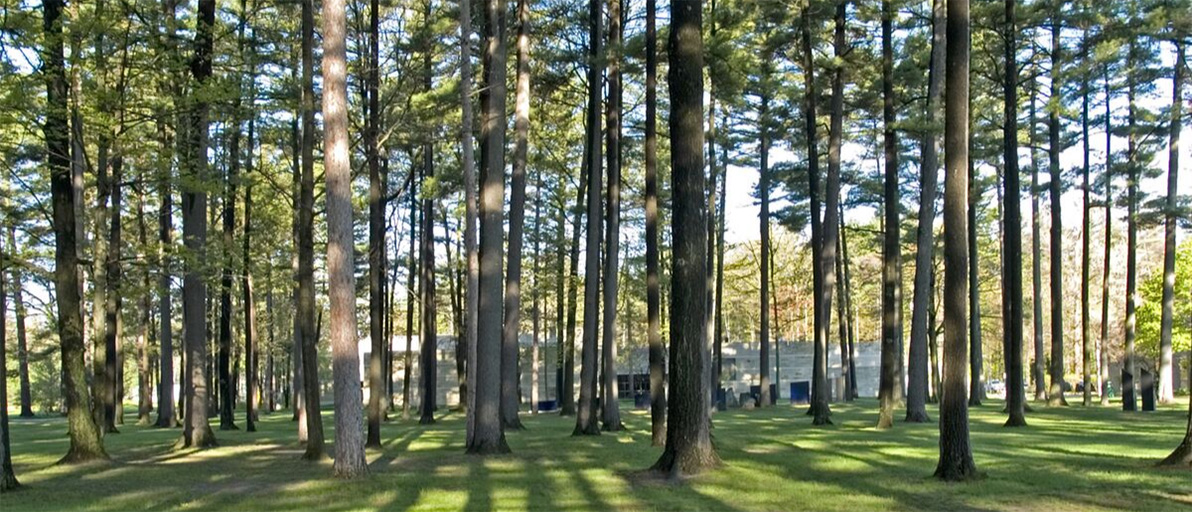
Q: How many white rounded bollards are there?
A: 0